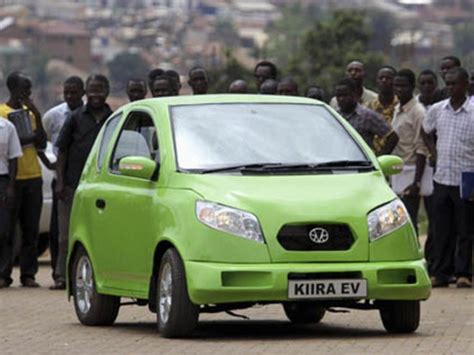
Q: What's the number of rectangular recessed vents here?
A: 2